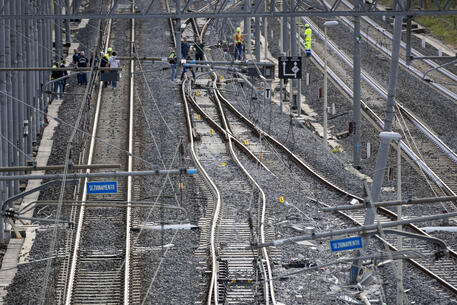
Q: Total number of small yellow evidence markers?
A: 9